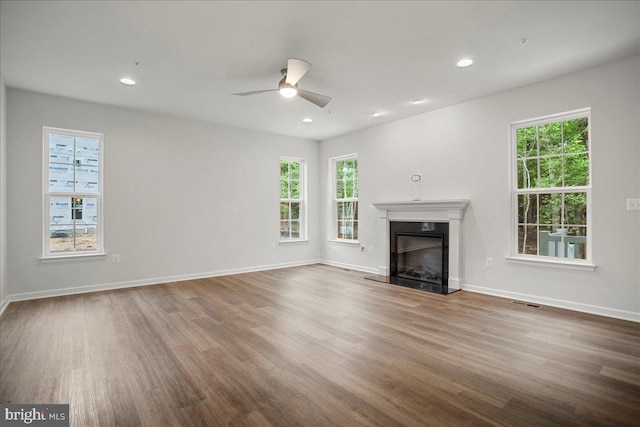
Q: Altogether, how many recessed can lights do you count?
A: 5